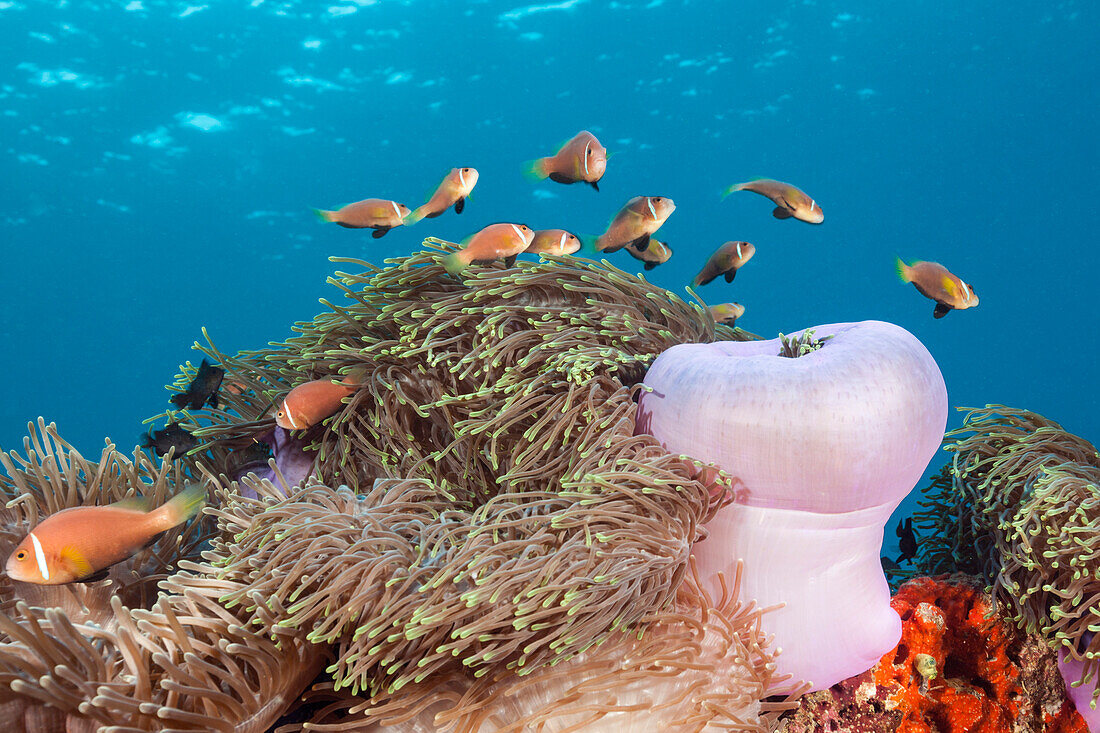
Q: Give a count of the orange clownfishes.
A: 13